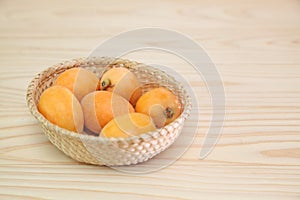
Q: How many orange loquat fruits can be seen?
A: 6